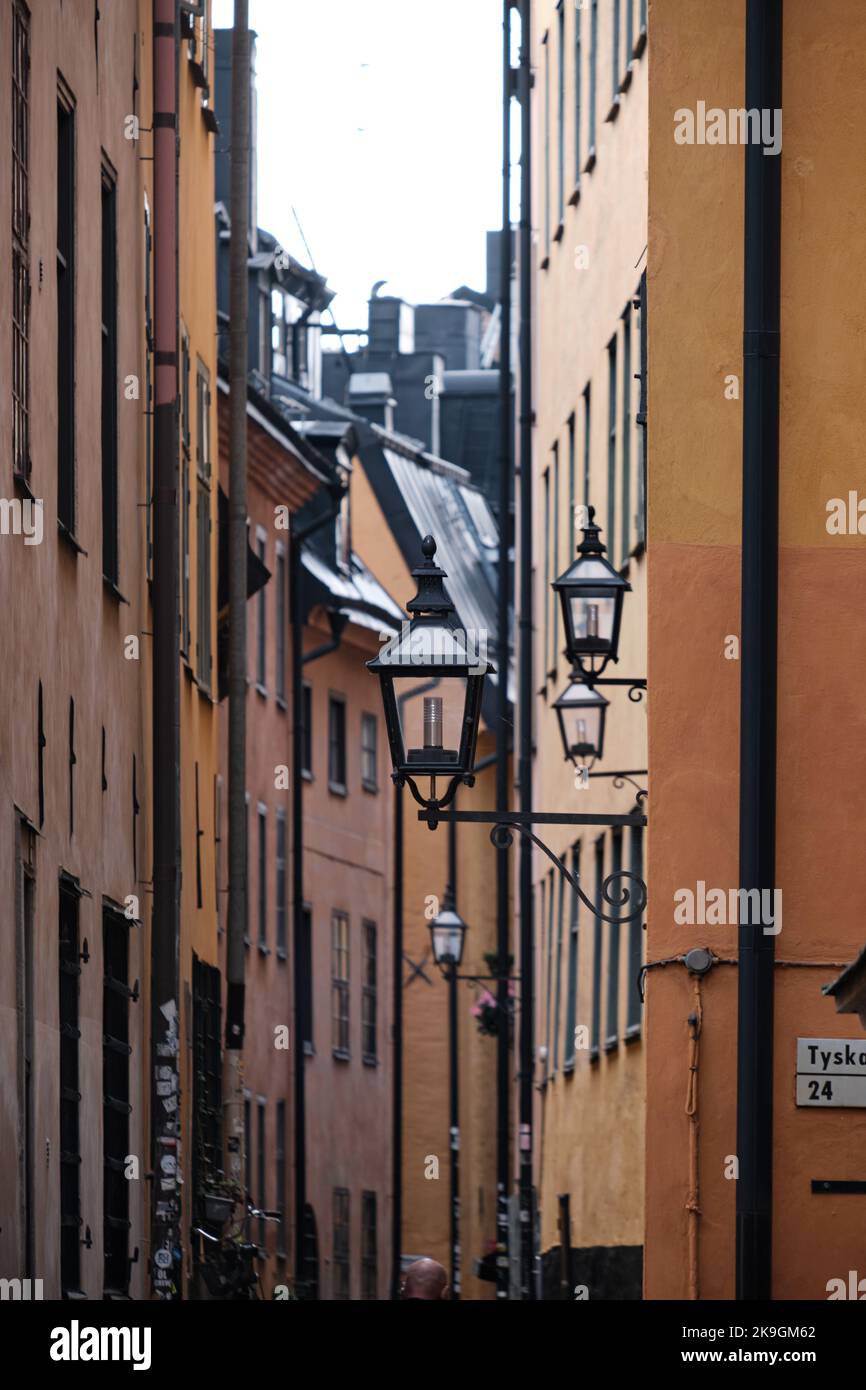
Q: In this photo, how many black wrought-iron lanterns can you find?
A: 4